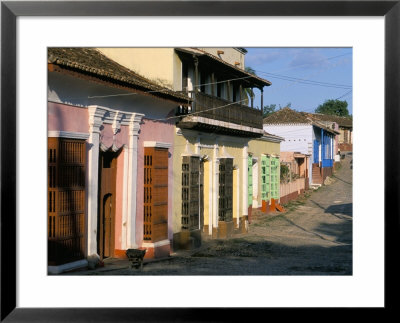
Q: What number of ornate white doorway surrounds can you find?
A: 1